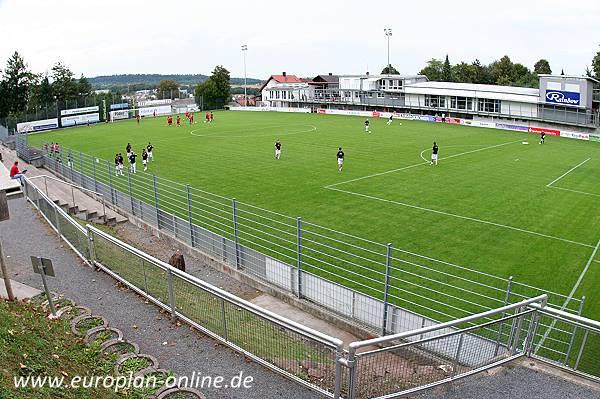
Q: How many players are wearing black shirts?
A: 12